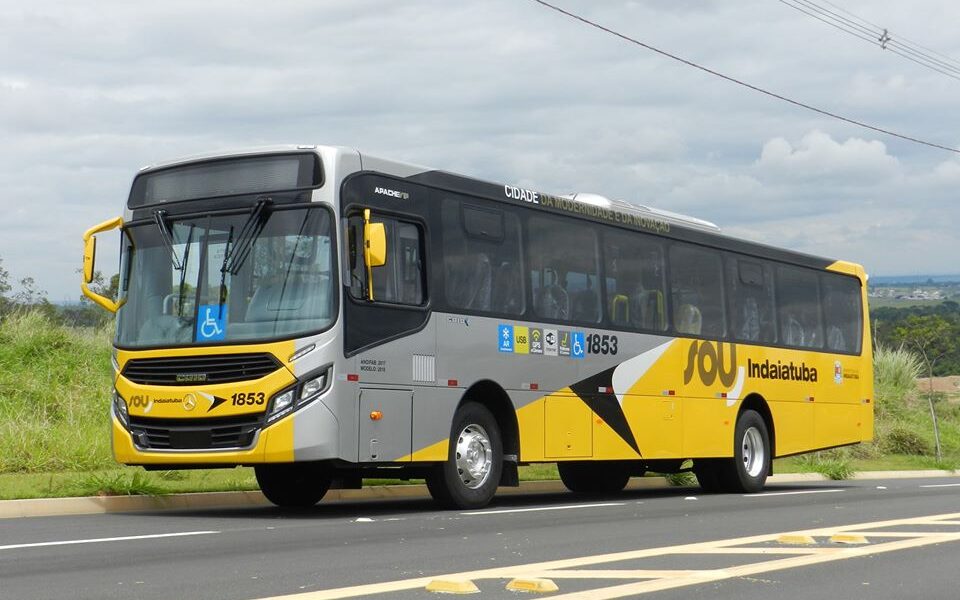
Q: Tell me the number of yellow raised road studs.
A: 4